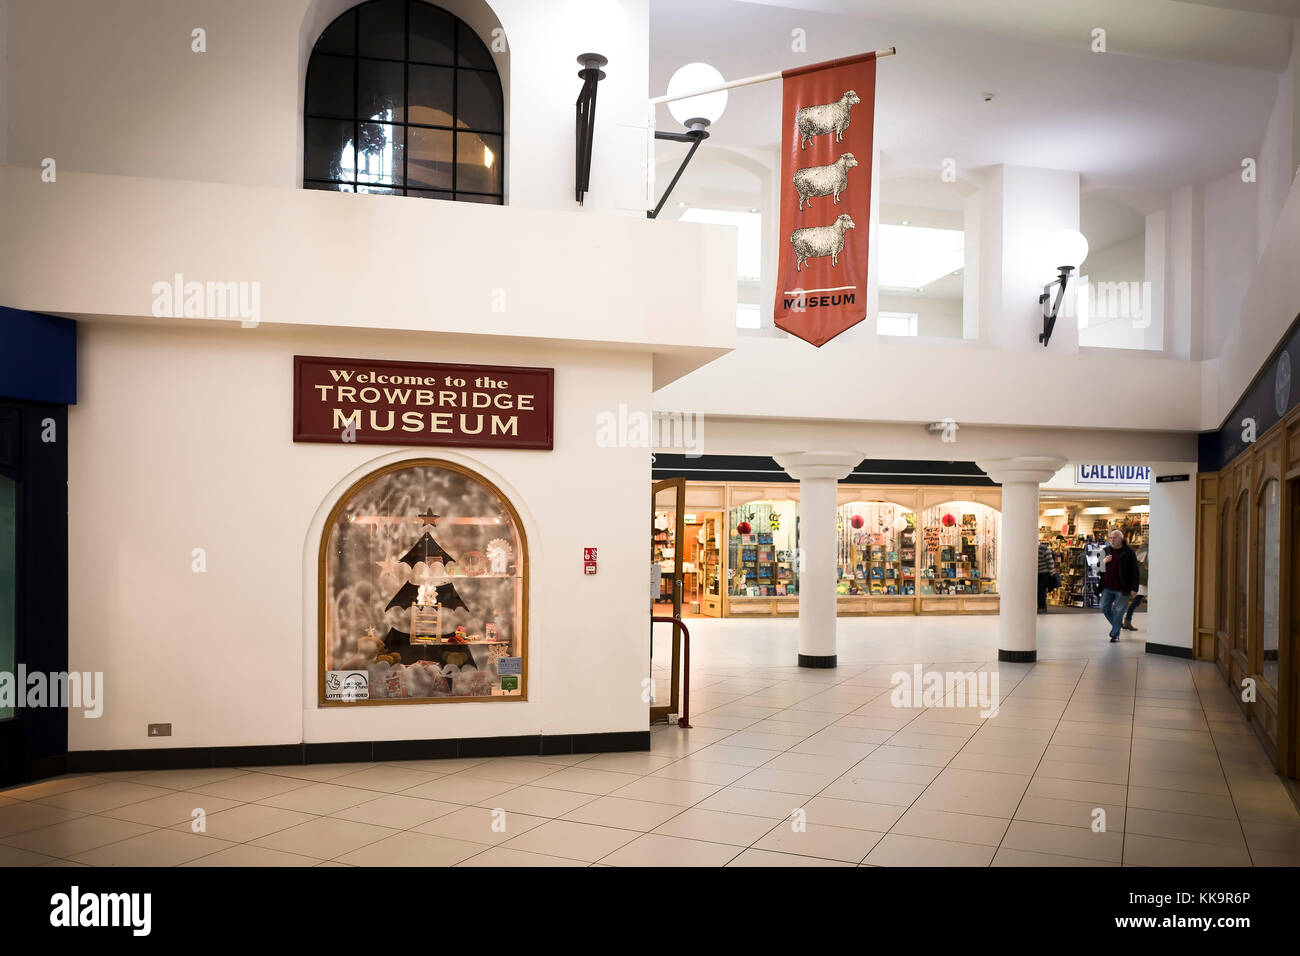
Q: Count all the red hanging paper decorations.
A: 3